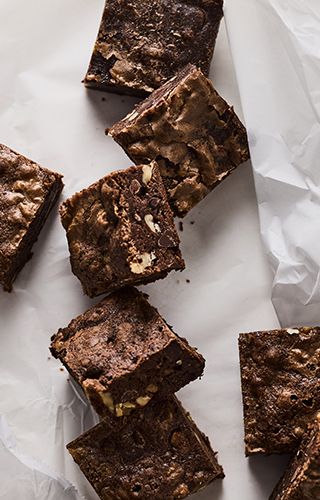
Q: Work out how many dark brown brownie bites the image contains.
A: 8